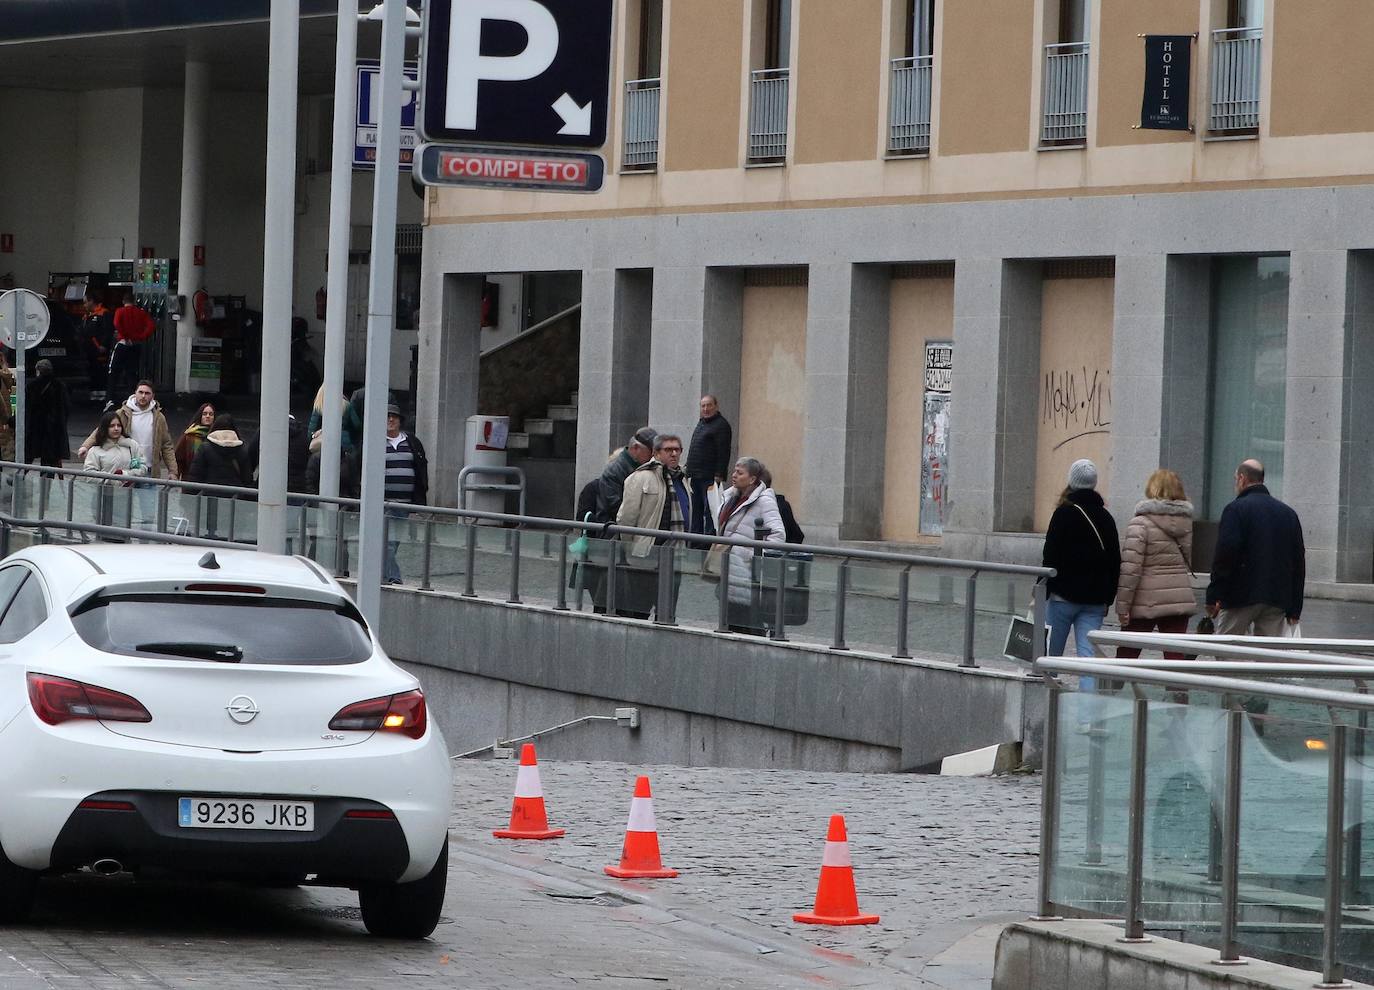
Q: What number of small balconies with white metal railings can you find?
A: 5